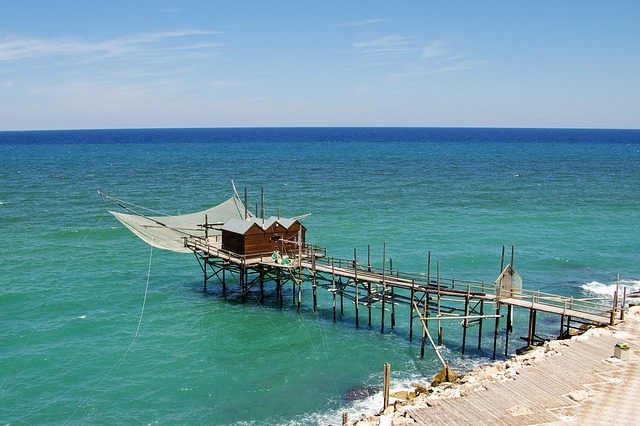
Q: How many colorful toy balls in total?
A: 0